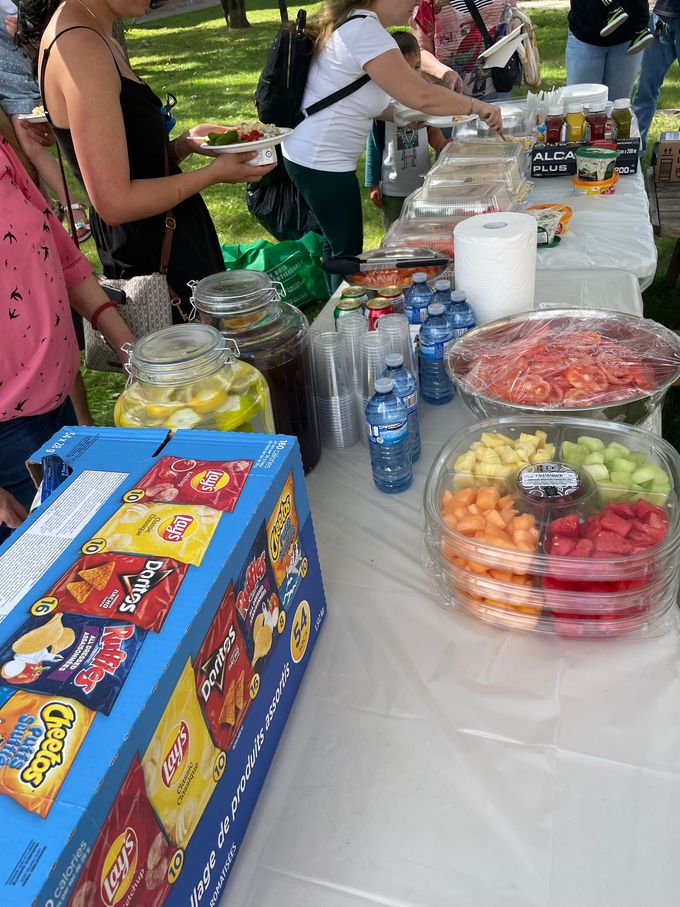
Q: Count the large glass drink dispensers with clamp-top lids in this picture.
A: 2